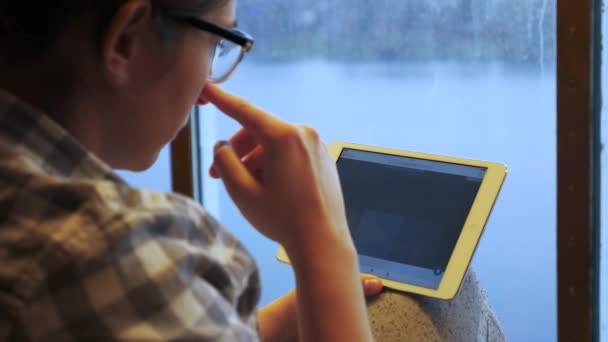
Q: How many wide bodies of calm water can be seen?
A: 1